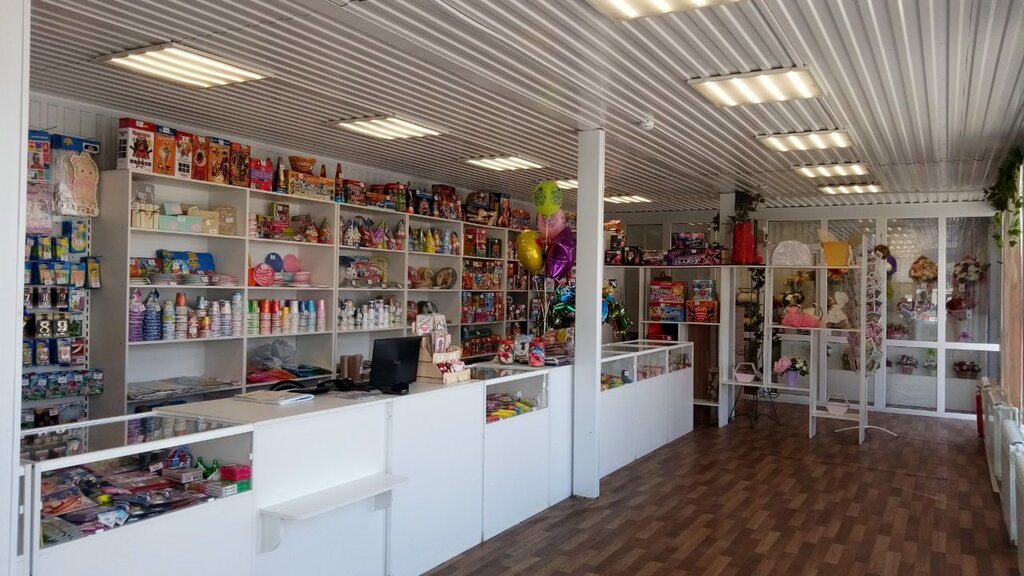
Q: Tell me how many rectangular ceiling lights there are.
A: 10